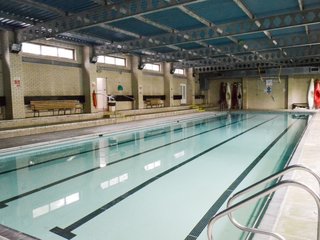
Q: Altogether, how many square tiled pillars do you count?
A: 5